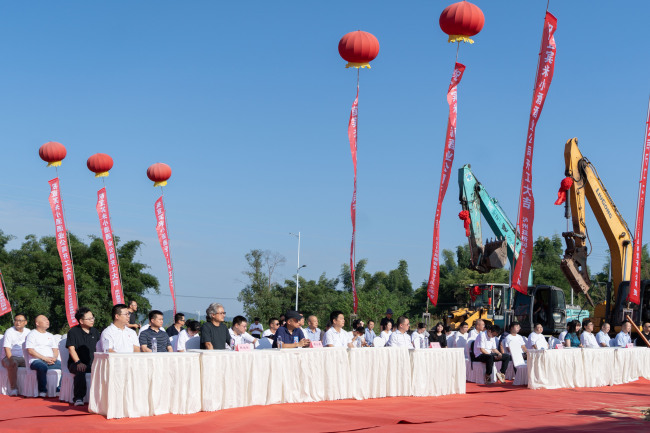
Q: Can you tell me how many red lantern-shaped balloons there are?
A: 5